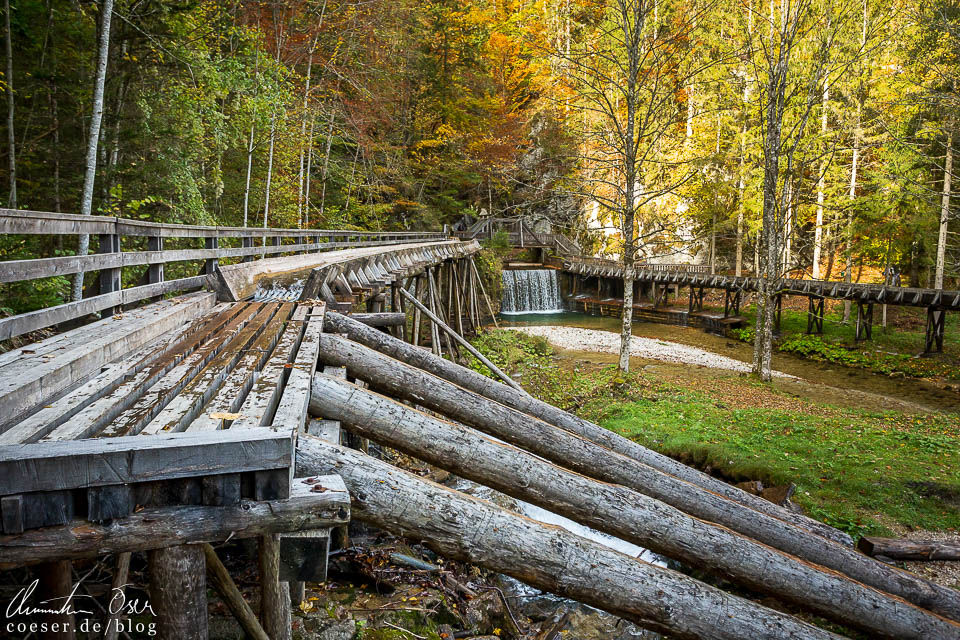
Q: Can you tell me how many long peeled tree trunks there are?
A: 4